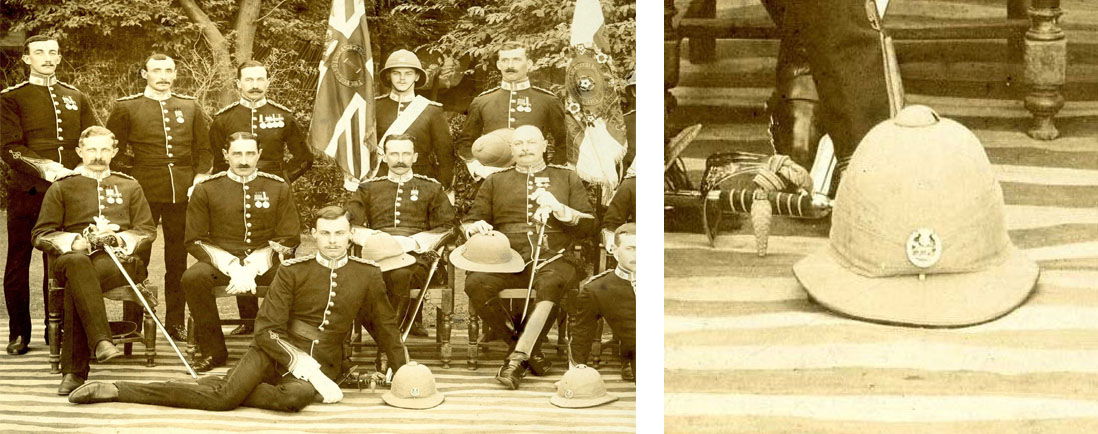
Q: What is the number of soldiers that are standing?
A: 5